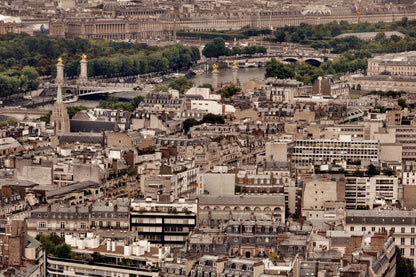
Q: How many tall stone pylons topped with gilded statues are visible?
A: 4